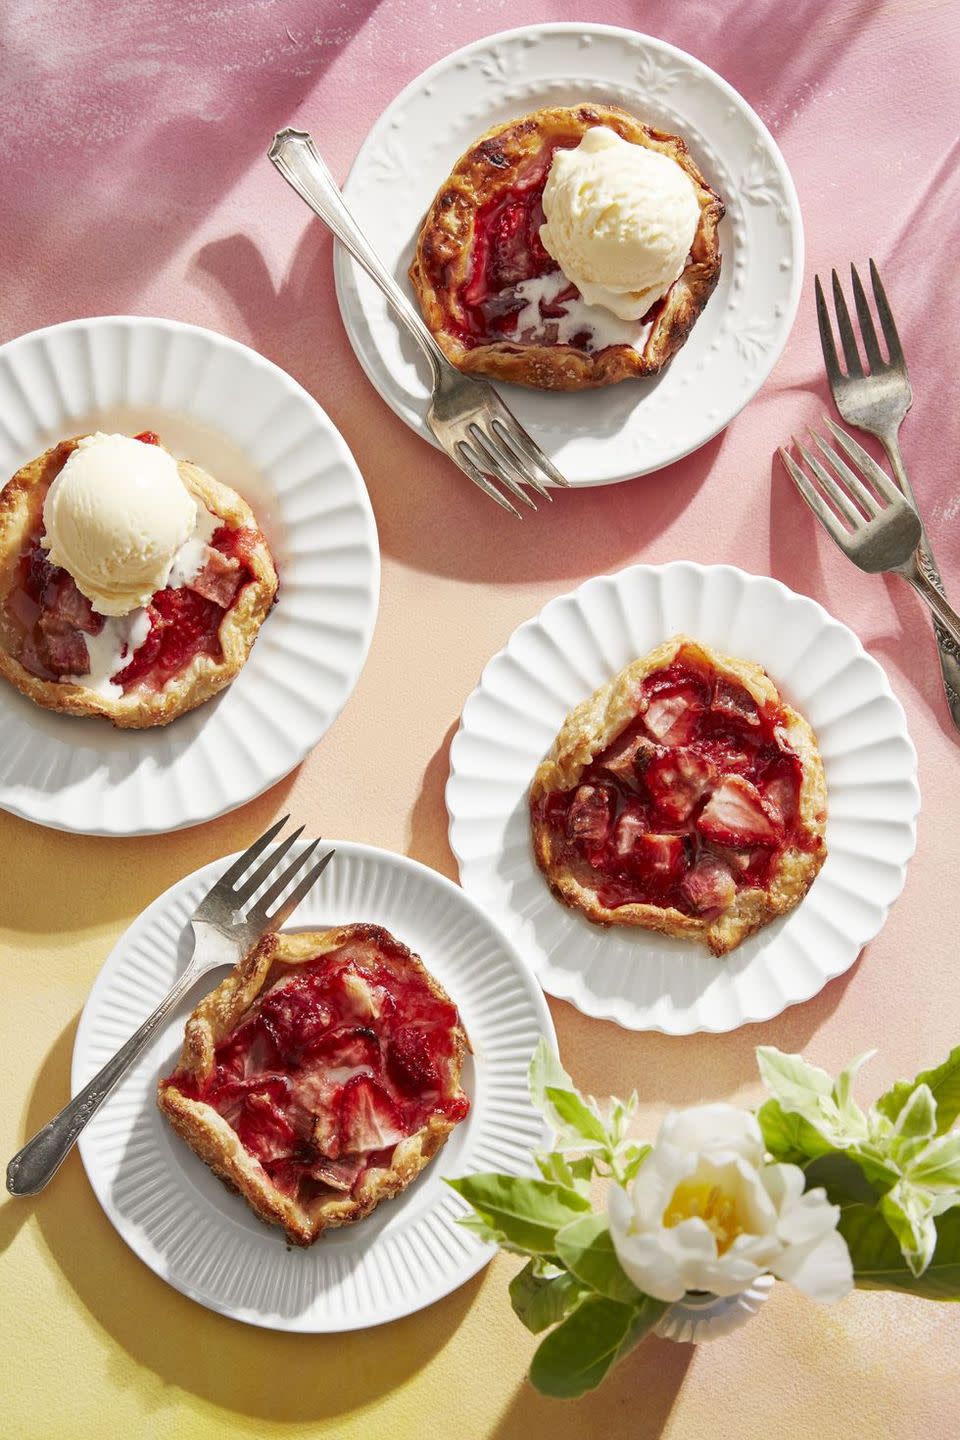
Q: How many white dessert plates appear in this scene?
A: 4